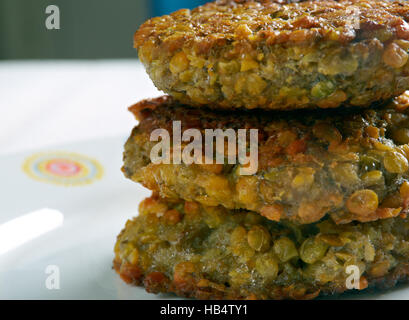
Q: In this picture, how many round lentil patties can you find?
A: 3